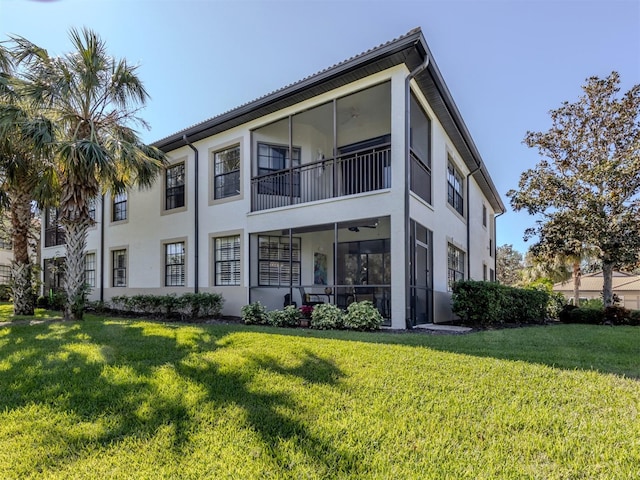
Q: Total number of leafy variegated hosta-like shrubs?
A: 4